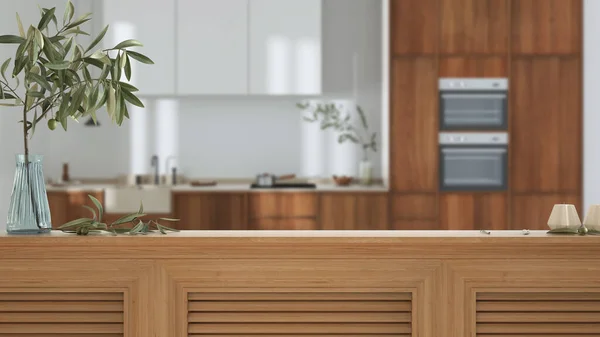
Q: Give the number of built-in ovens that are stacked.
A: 2